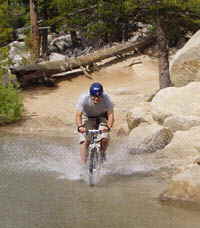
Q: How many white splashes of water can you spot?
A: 2